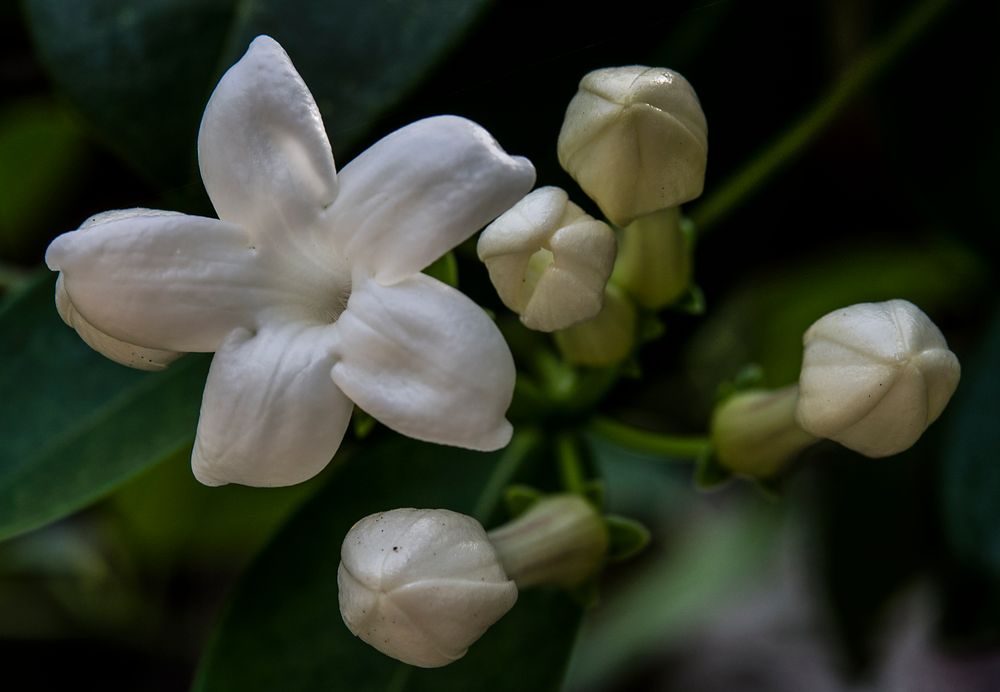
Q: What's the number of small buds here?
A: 4